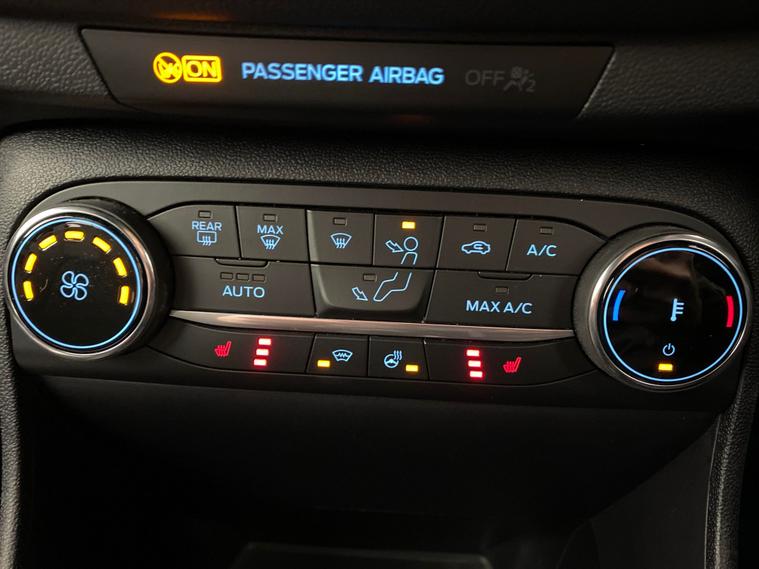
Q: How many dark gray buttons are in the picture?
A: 13